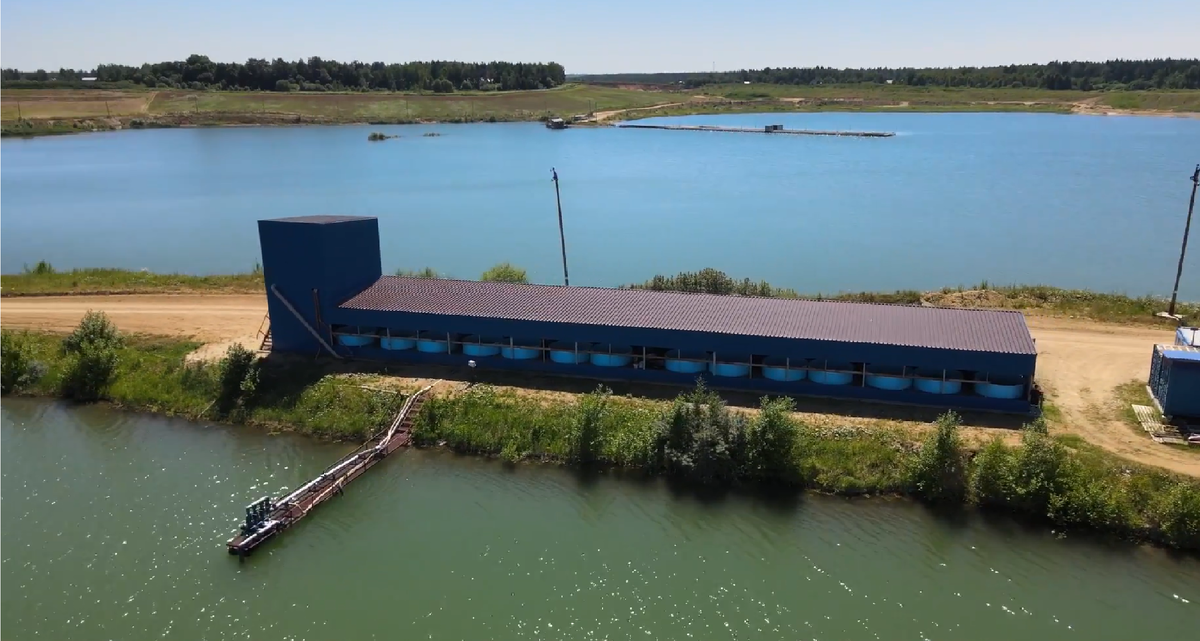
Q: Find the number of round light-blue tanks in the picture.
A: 14